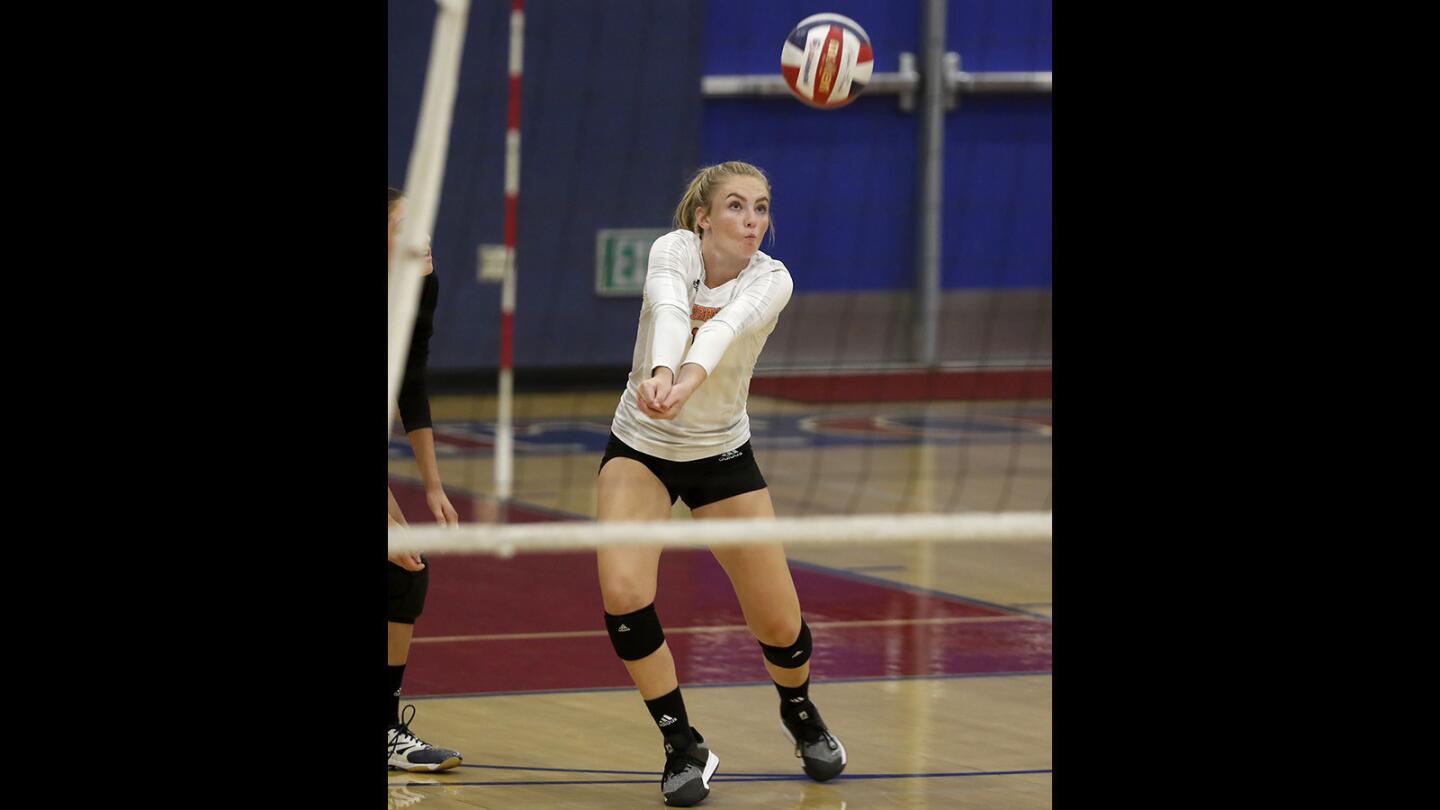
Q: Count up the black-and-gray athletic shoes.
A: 2